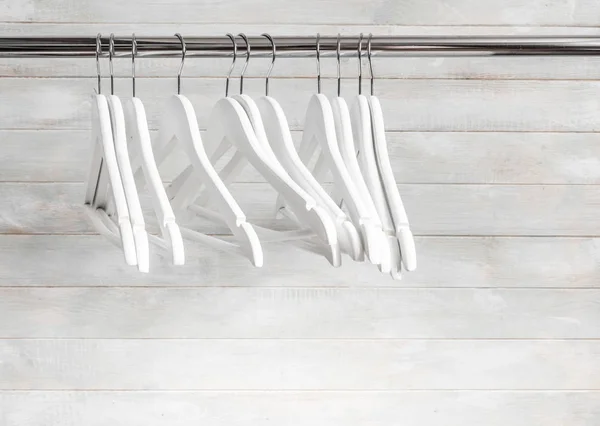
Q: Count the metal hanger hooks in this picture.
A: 11